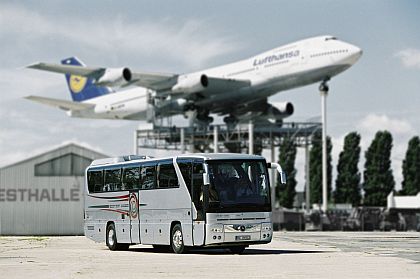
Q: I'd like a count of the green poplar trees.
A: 5